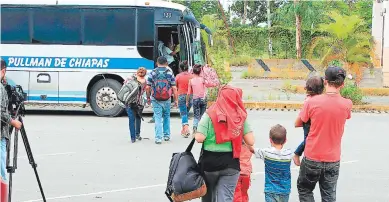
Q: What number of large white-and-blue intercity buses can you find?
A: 1